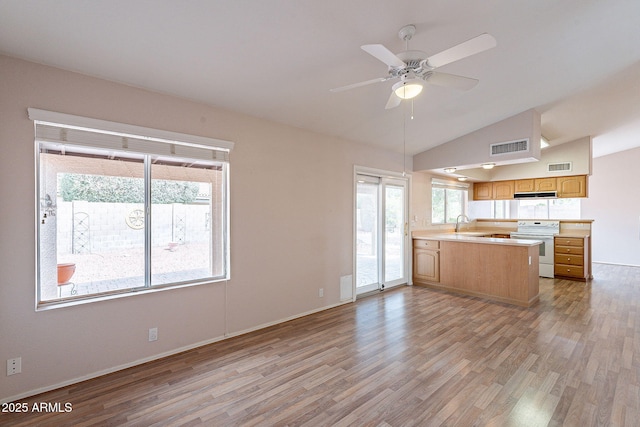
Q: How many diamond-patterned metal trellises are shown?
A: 2